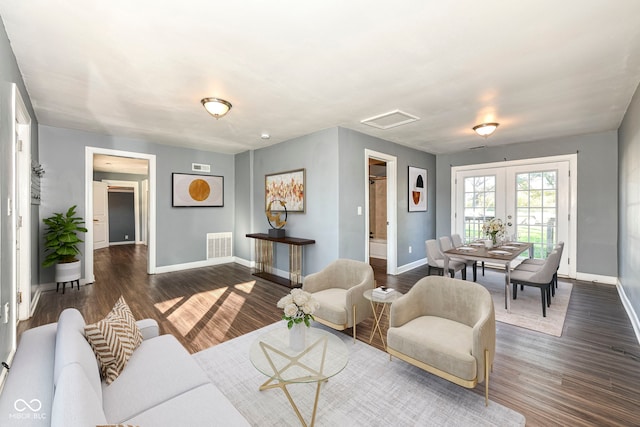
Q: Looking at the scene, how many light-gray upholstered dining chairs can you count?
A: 6